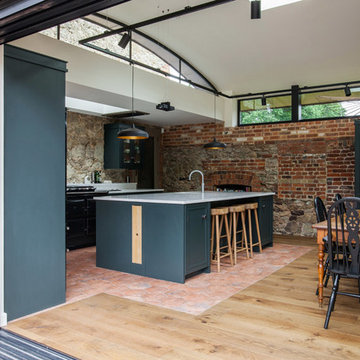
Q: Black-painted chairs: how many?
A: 3